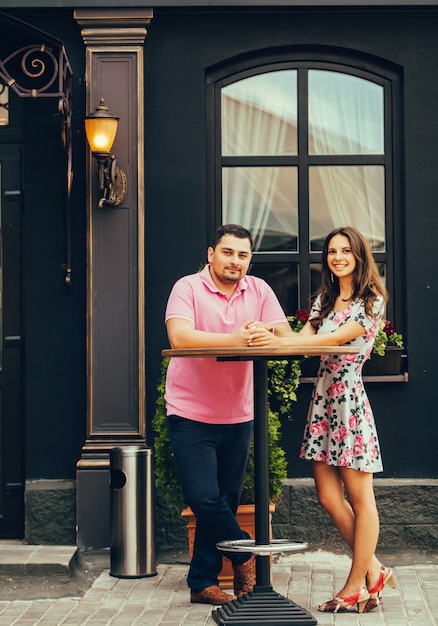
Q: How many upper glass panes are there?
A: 2